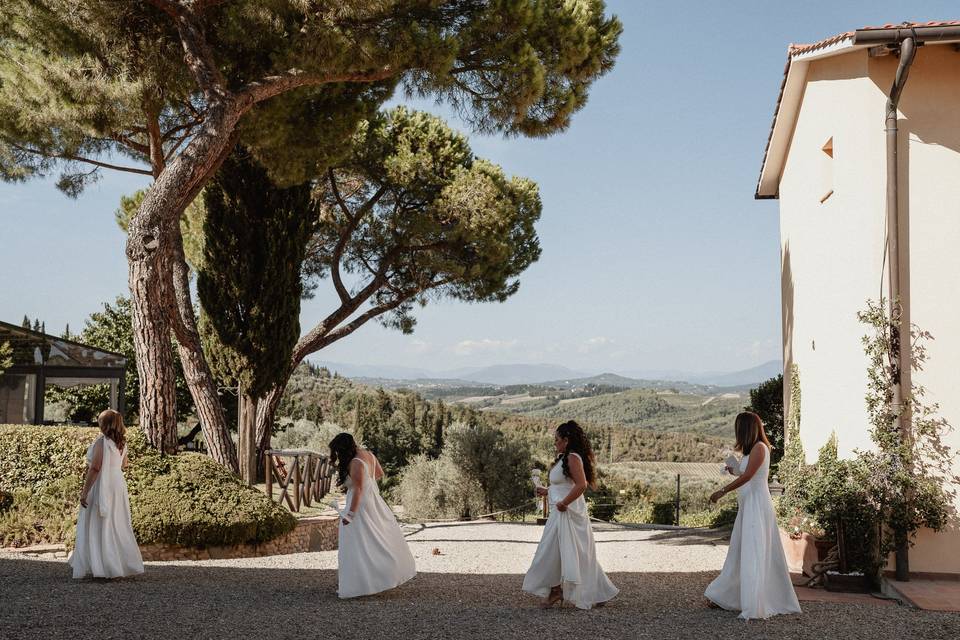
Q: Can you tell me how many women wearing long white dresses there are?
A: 4